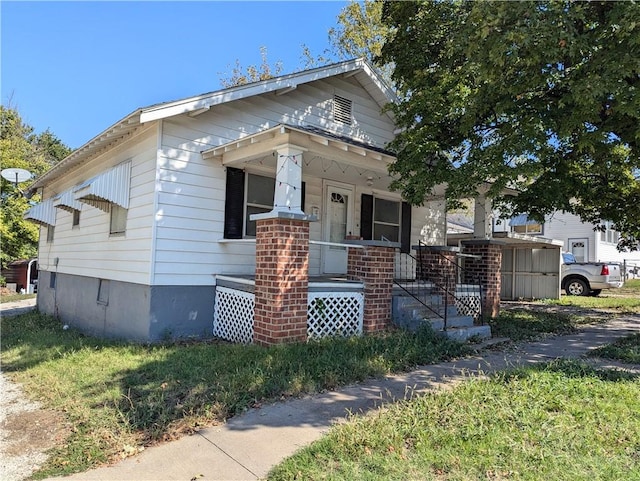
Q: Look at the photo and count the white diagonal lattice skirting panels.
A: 3